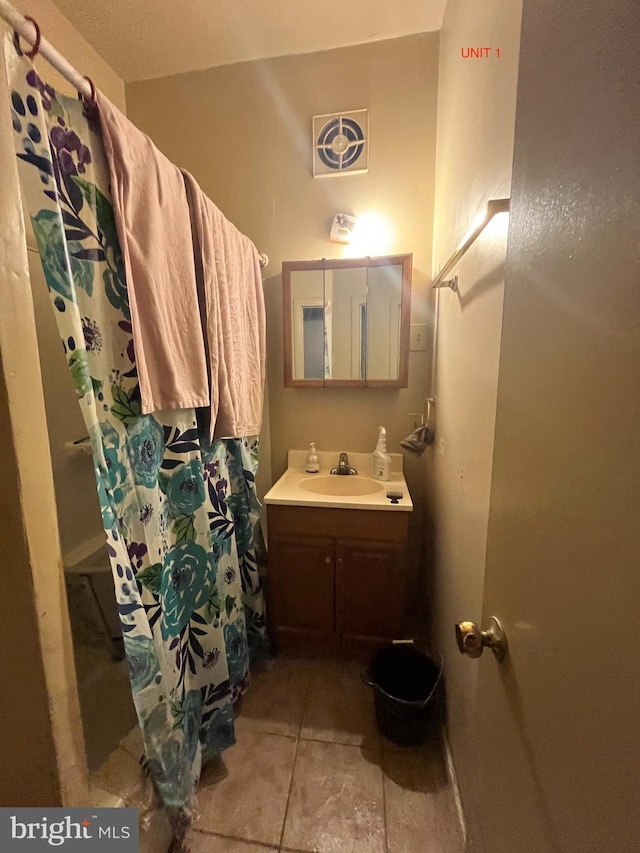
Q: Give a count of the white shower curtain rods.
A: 1